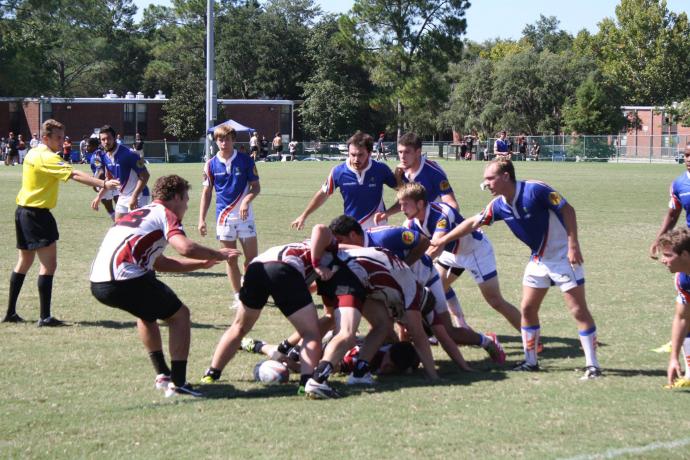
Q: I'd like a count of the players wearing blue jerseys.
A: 11